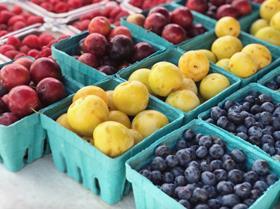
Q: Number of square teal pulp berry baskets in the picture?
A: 11